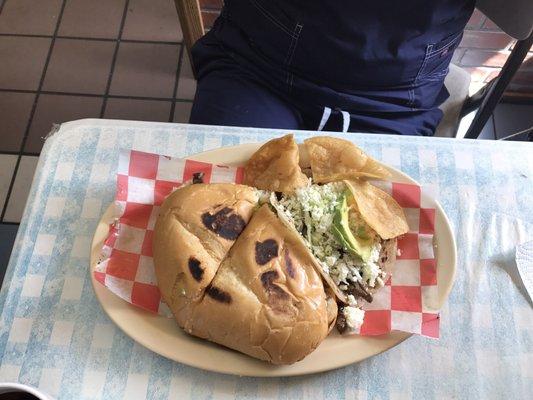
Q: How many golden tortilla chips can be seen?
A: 3